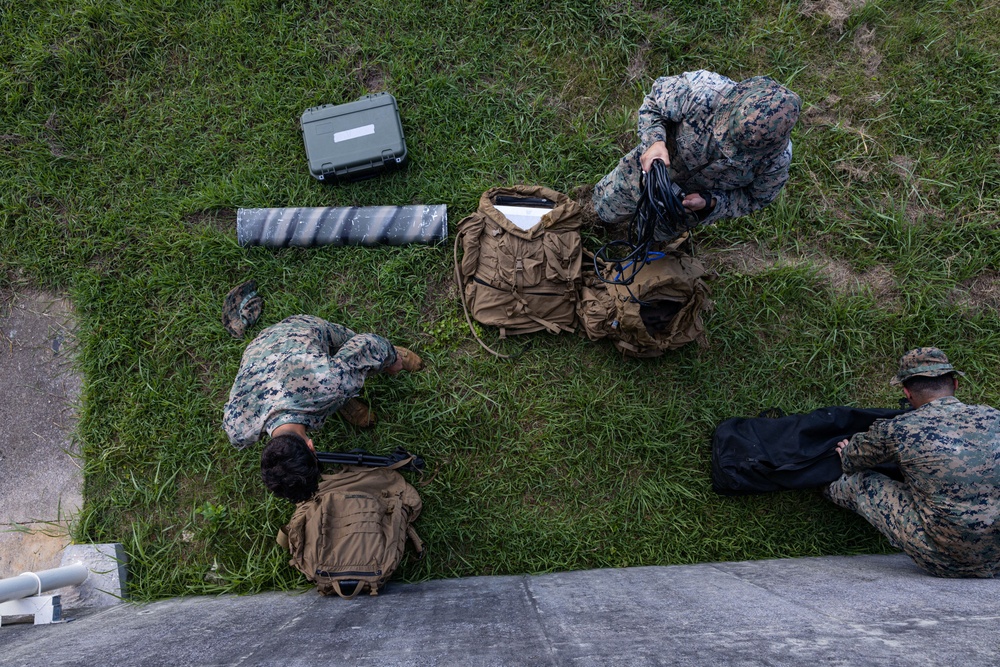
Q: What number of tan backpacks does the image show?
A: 3